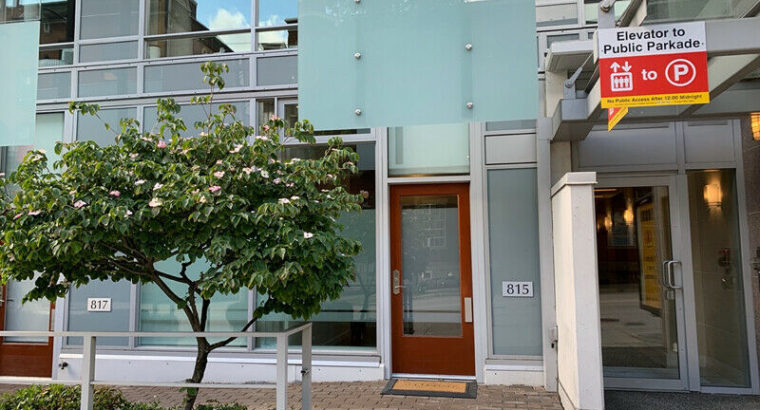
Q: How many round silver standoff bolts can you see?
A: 5